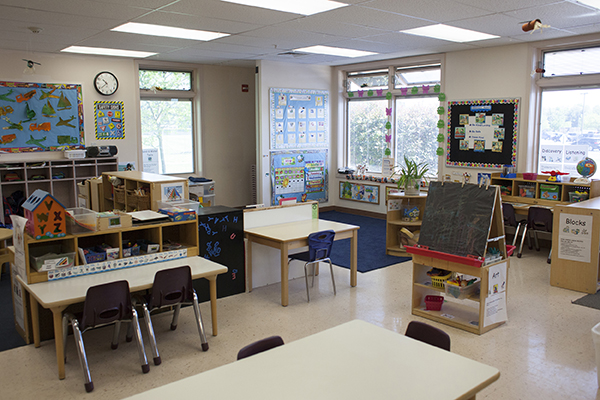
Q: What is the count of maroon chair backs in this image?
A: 6